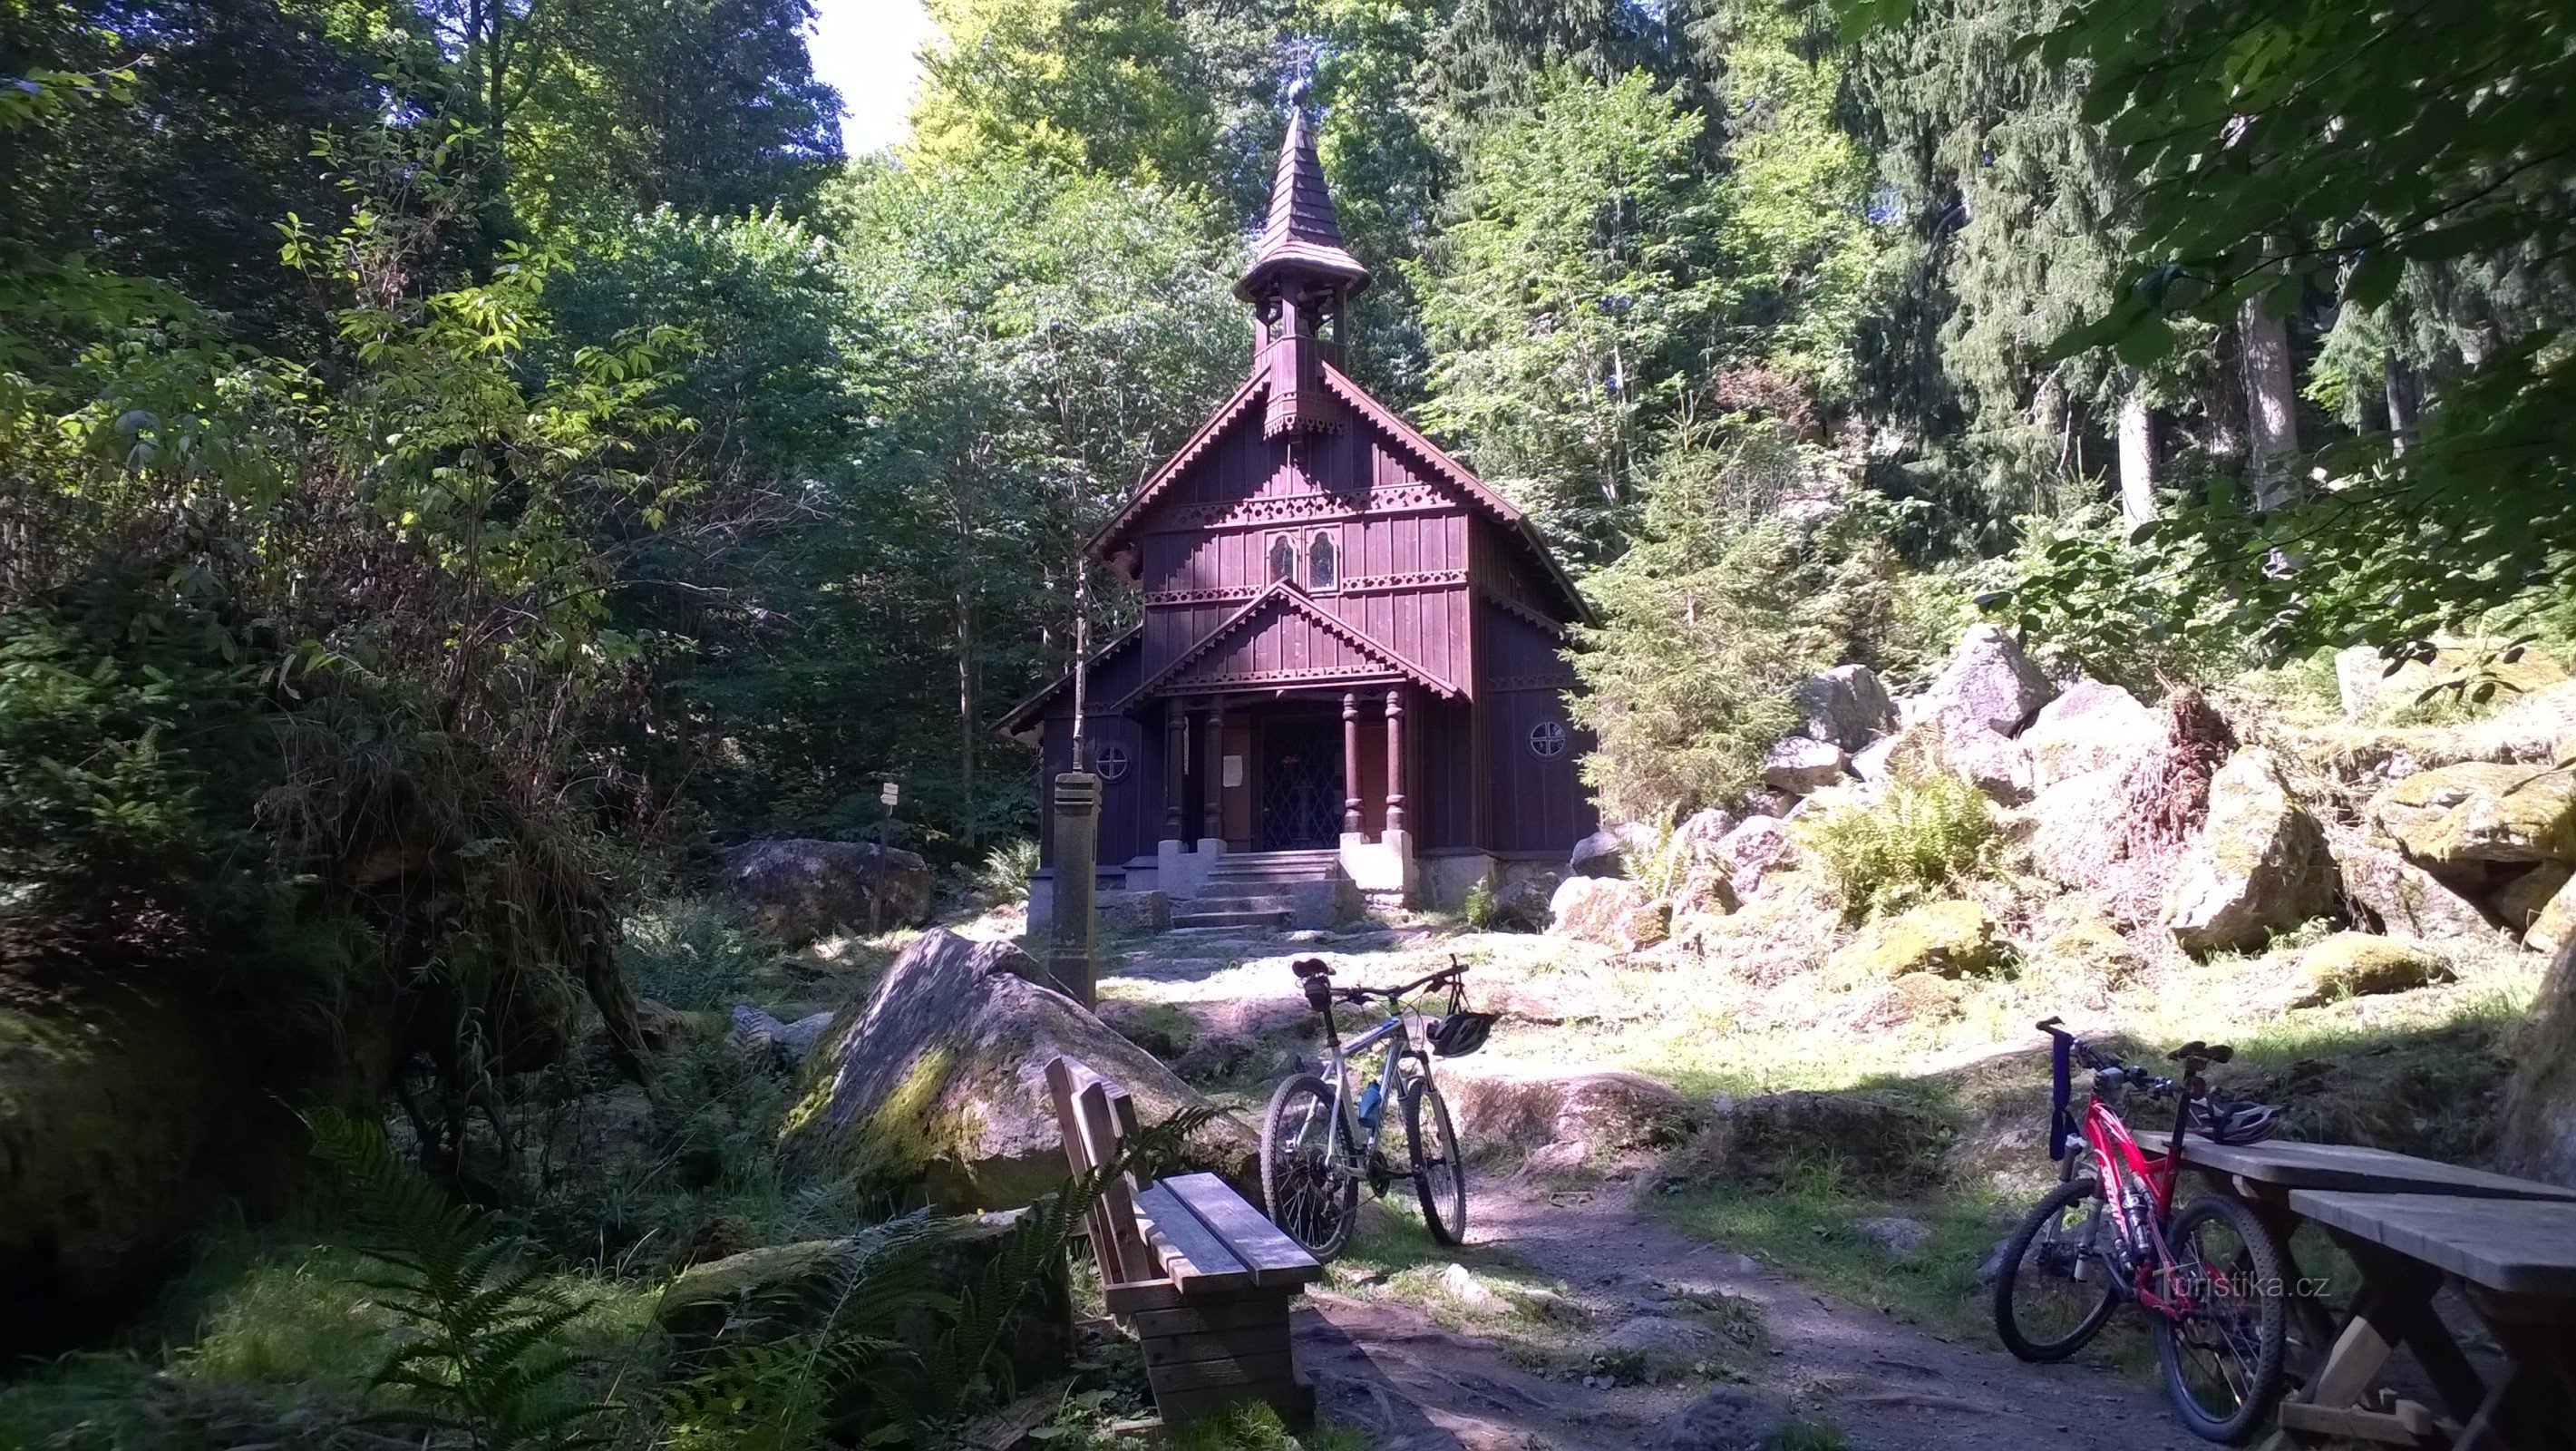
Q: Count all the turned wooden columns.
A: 4